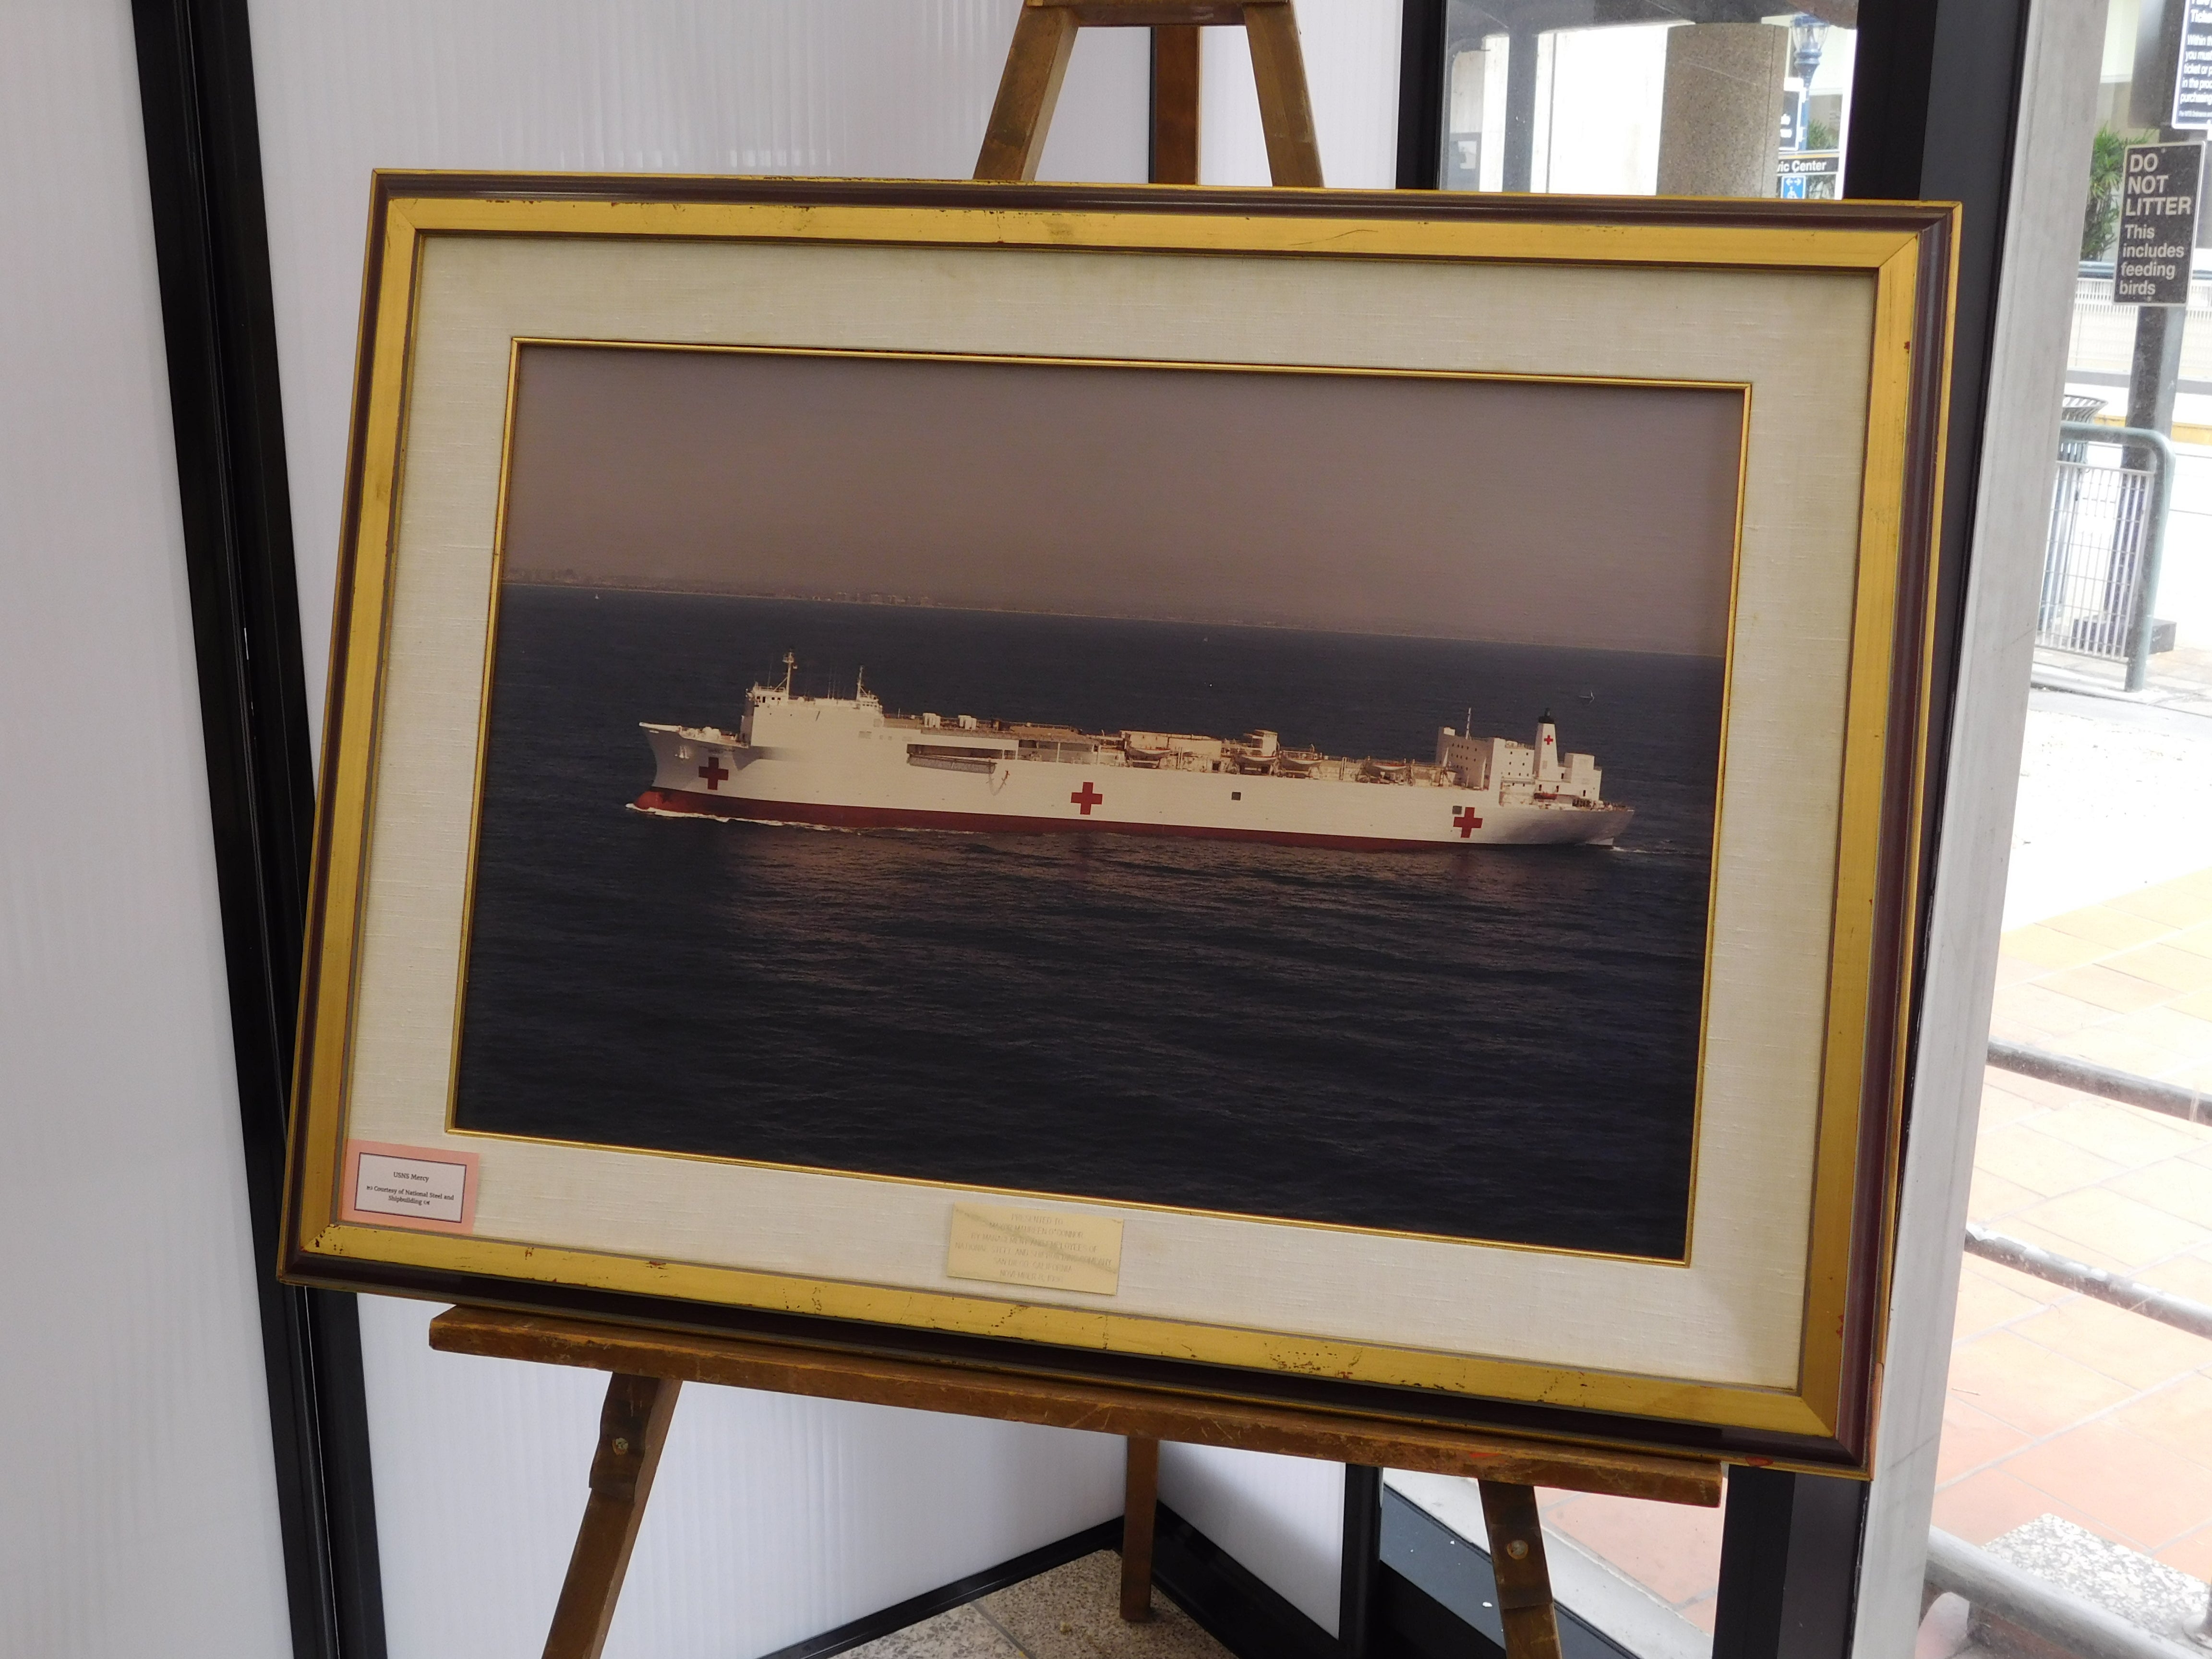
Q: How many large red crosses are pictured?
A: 3